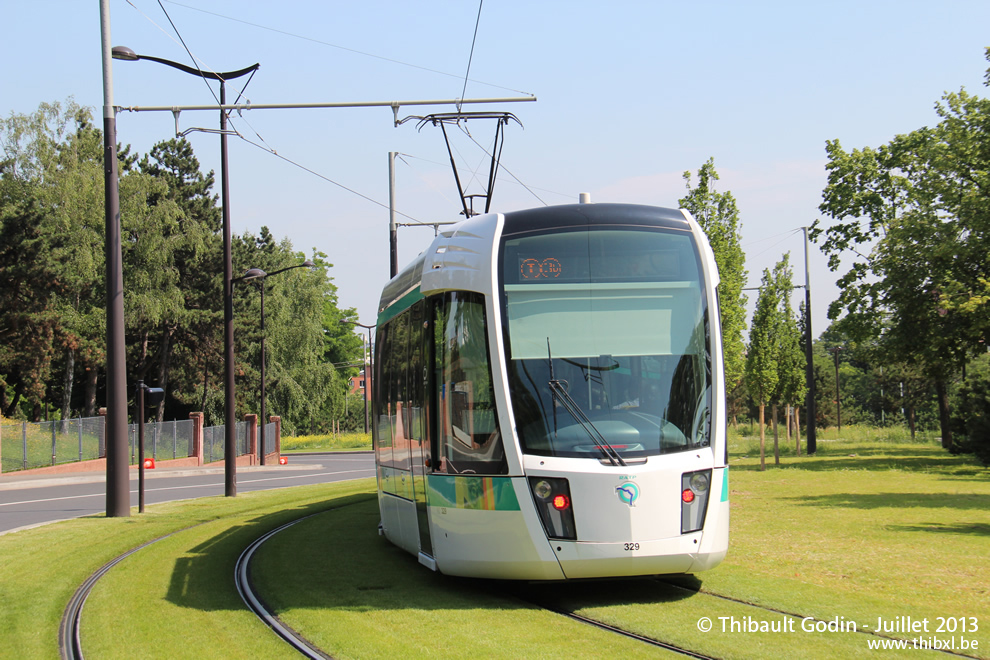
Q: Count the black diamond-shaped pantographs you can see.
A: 1